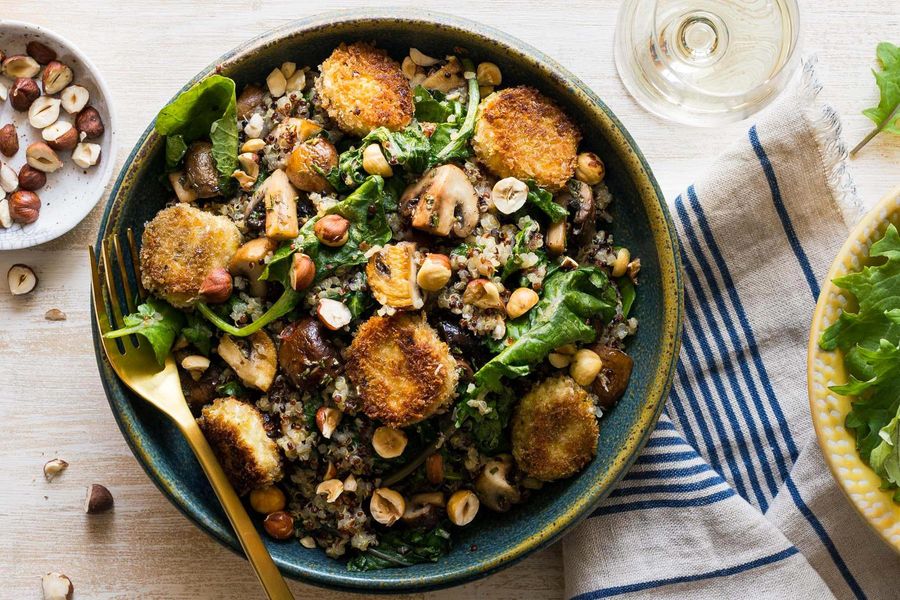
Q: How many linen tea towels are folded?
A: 1